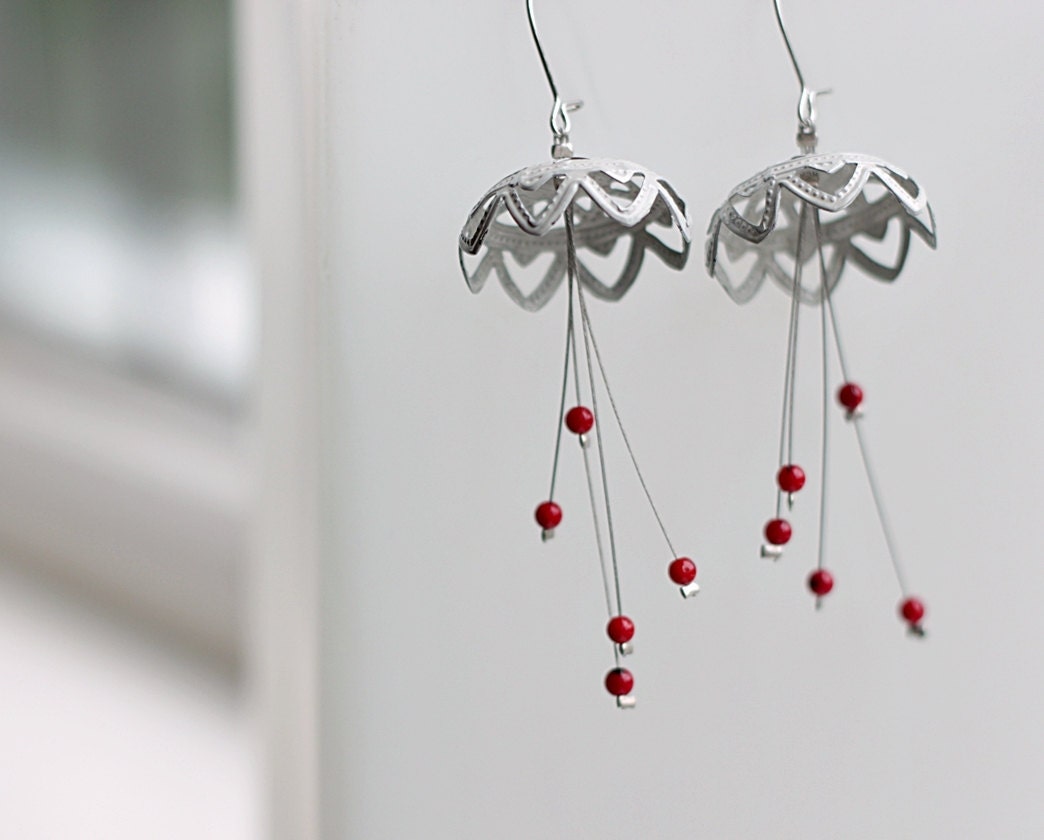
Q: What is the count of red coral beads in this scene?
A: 10